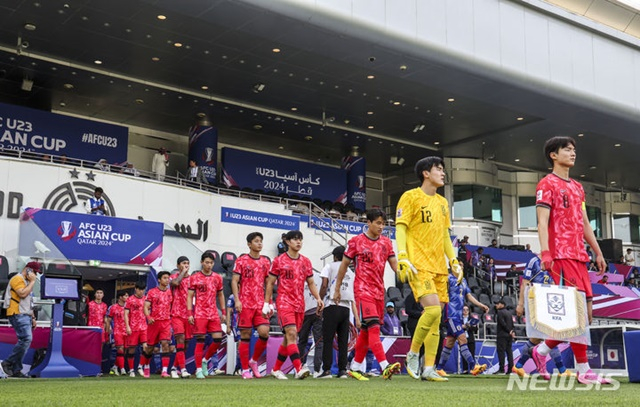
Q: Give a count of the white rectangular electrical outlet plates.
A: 0